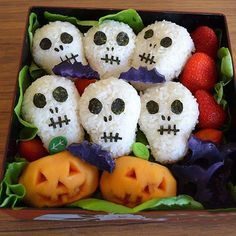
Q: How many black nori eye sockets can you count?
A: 12